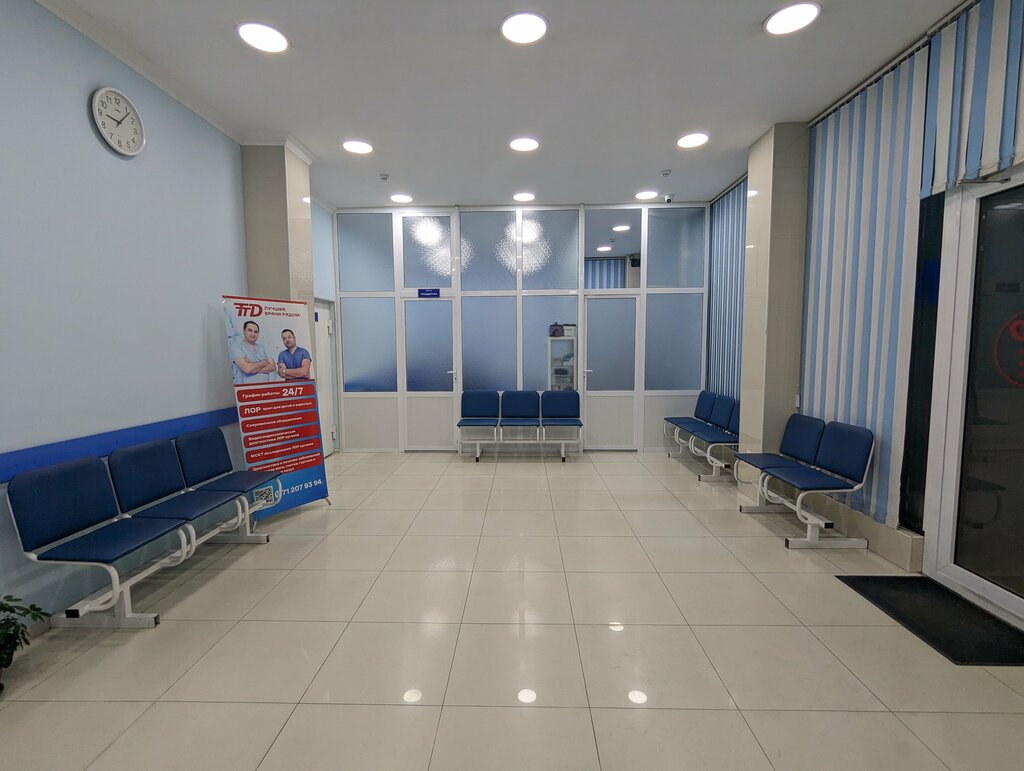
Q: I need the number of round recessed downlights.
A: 9